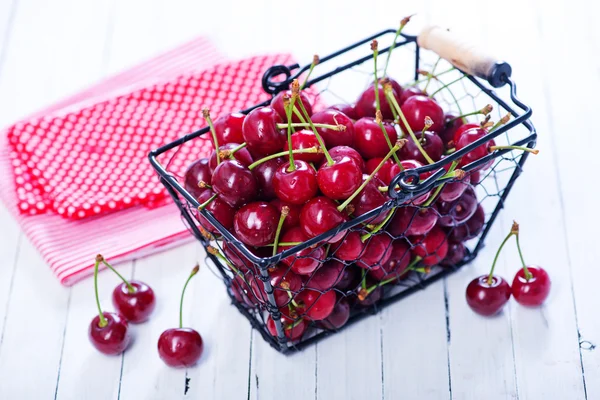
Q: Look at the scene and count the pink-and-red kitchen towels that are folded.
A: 2